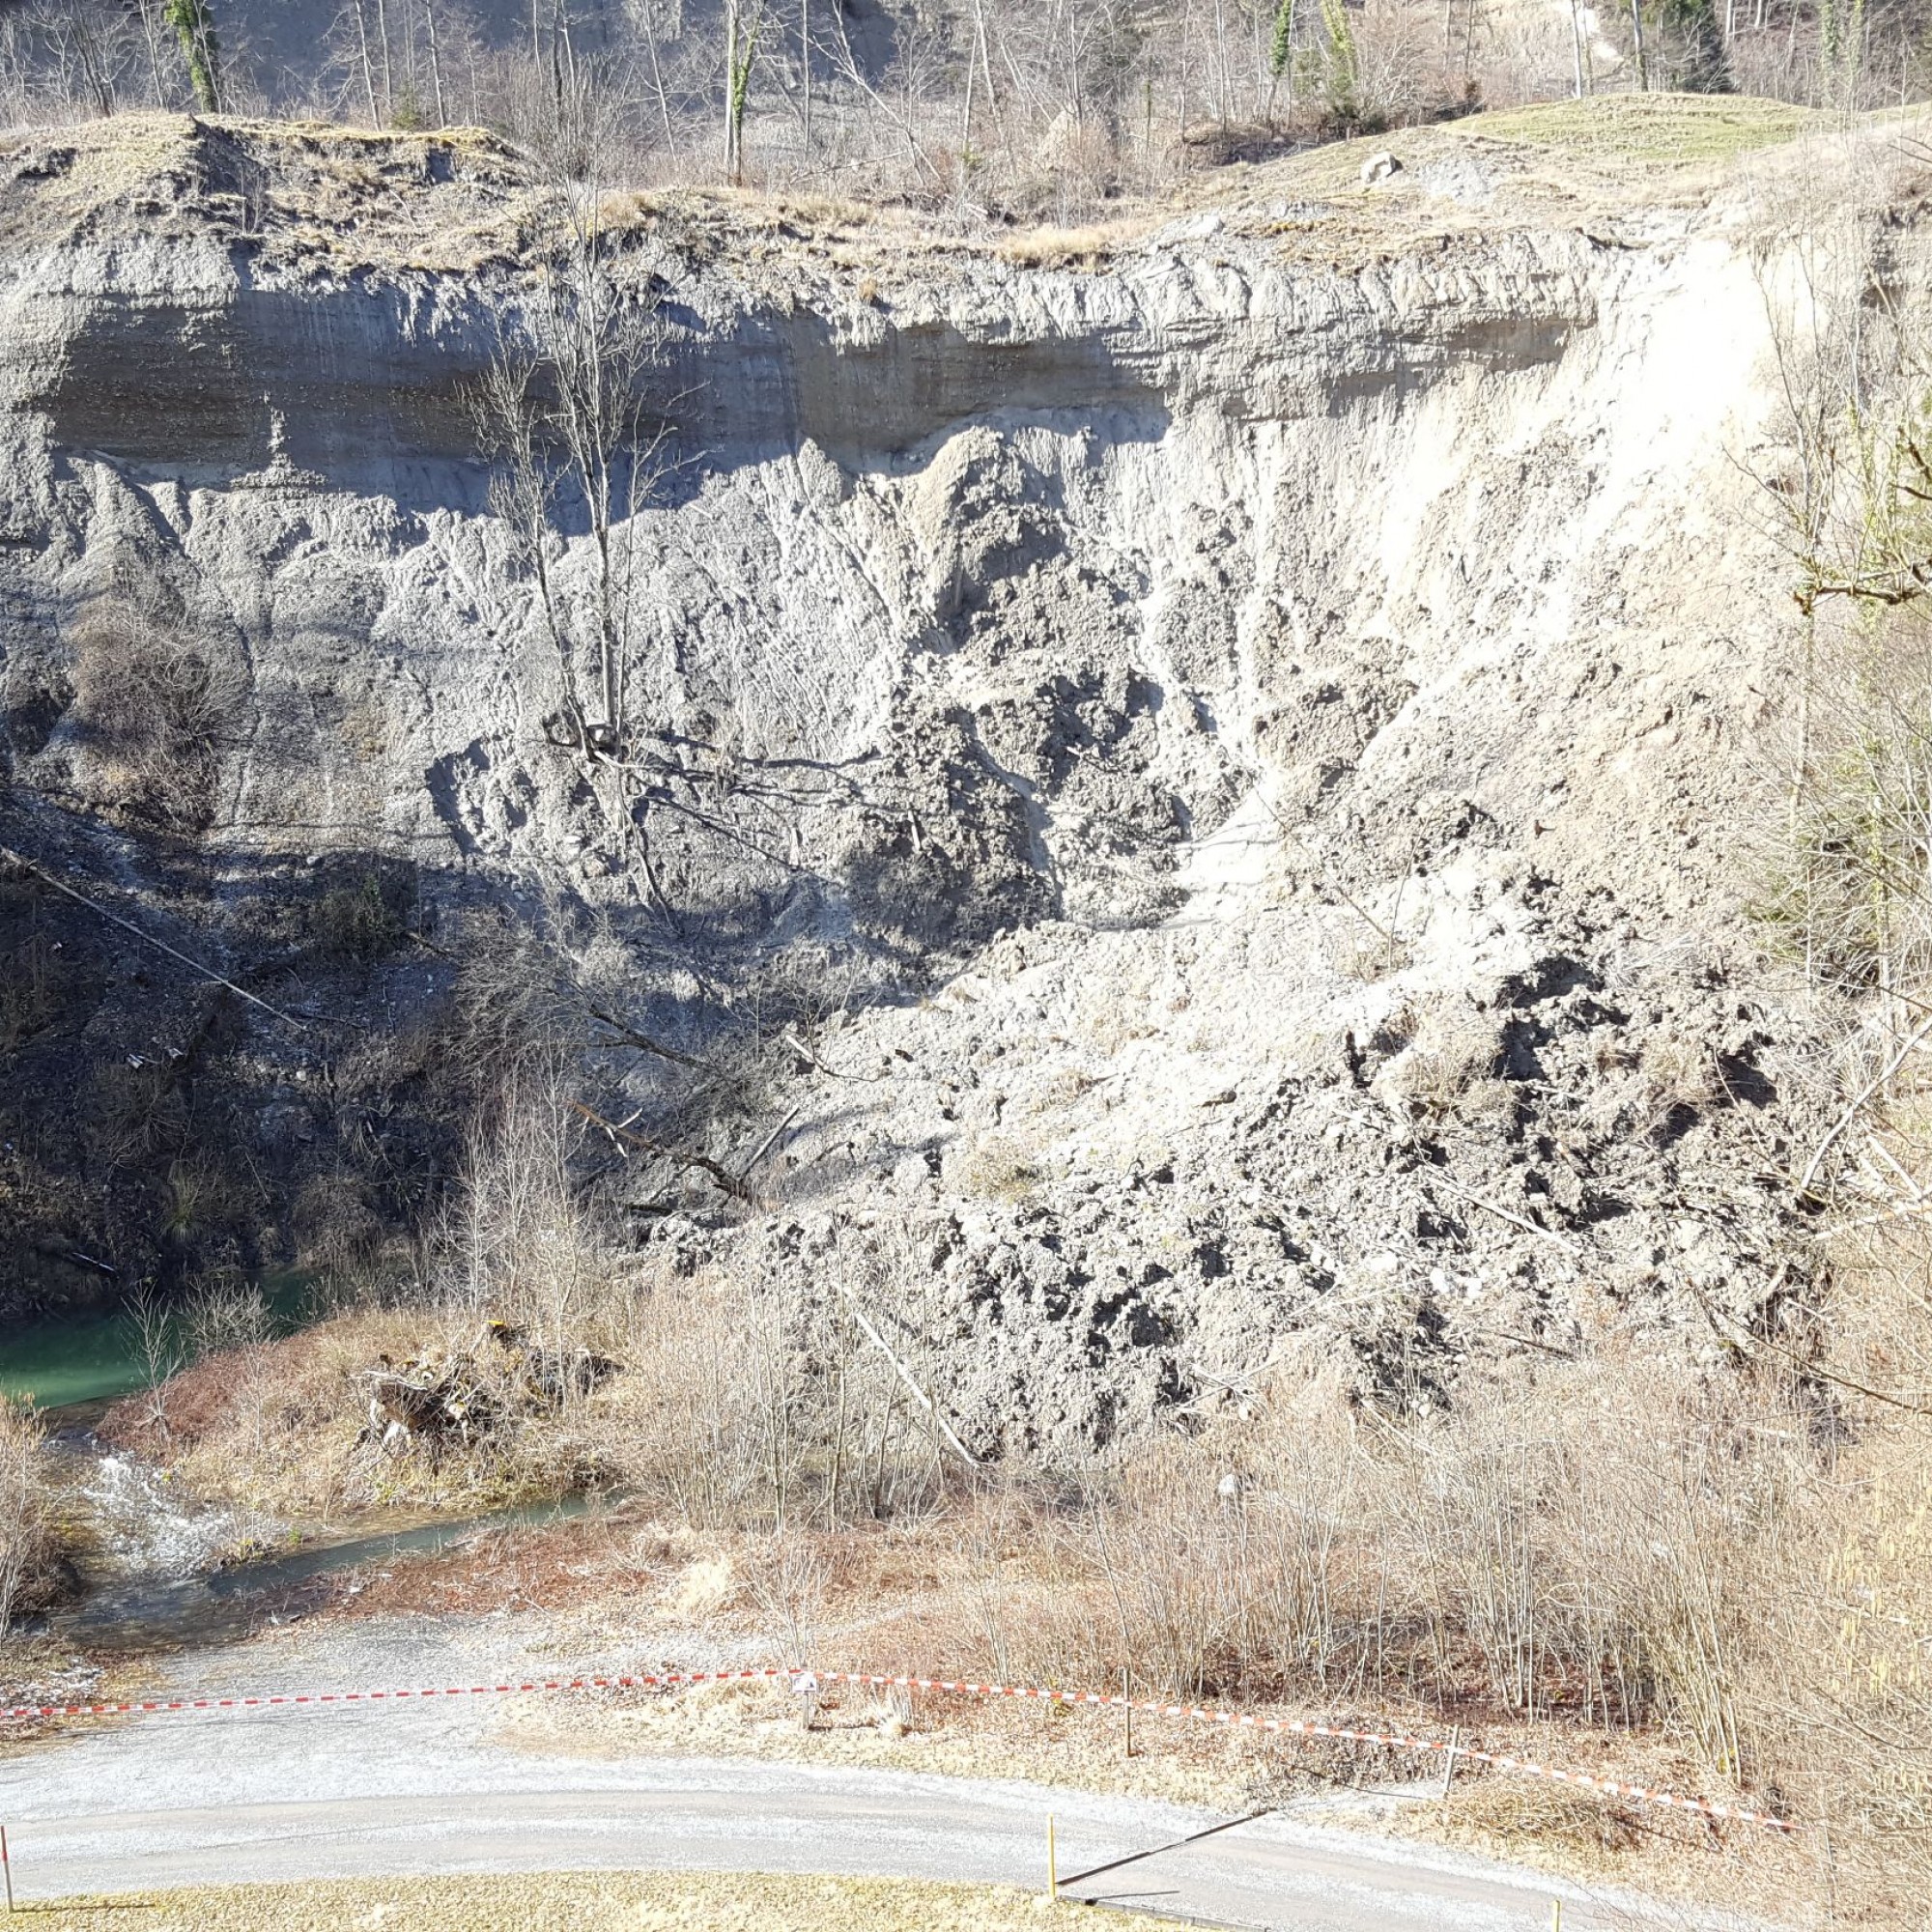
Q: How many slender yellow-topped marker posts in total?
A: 2